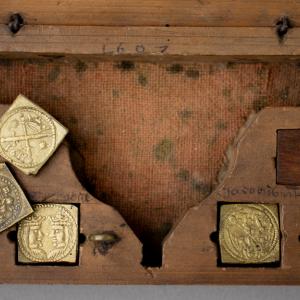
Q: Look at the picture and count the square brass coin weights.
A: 4